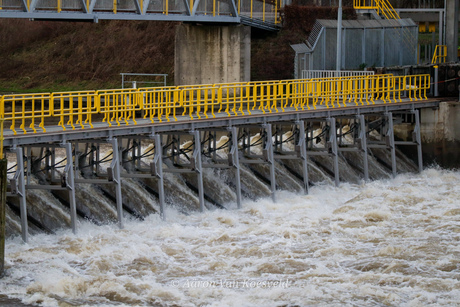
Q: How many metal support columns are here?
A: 12